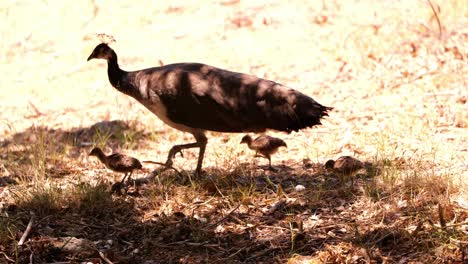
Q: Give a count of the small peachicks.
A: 3